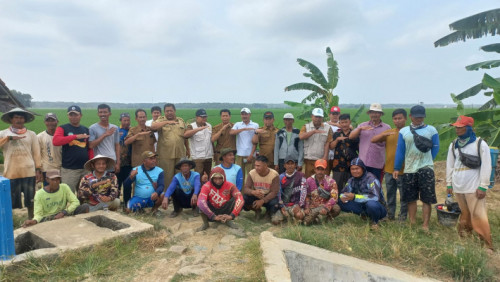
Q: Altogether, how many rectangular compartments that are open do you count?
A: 2